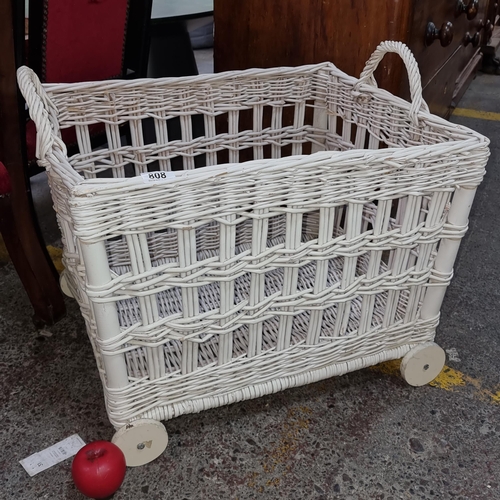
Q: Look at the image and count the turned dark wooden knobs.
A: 4